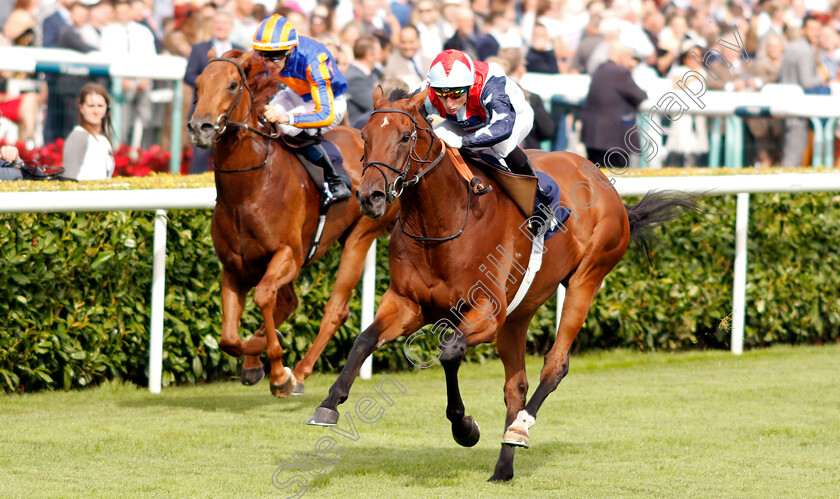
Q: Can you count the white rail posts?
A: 4